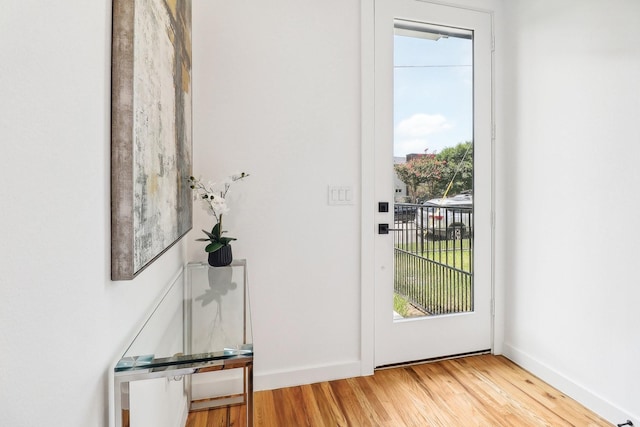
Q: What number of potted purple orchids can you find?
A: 0